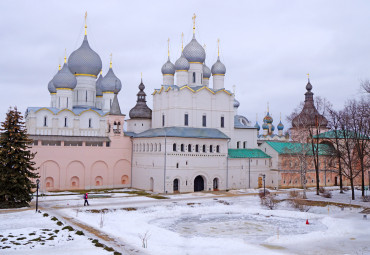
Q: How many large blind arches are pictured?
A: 4